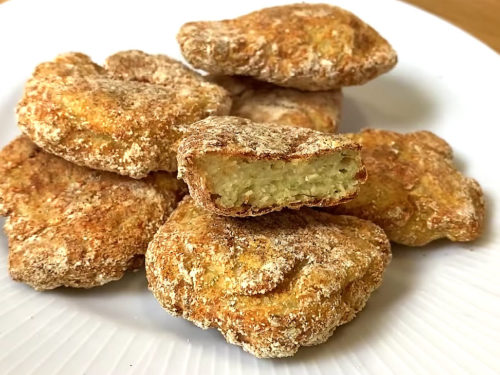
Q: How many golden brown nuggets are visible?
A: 7